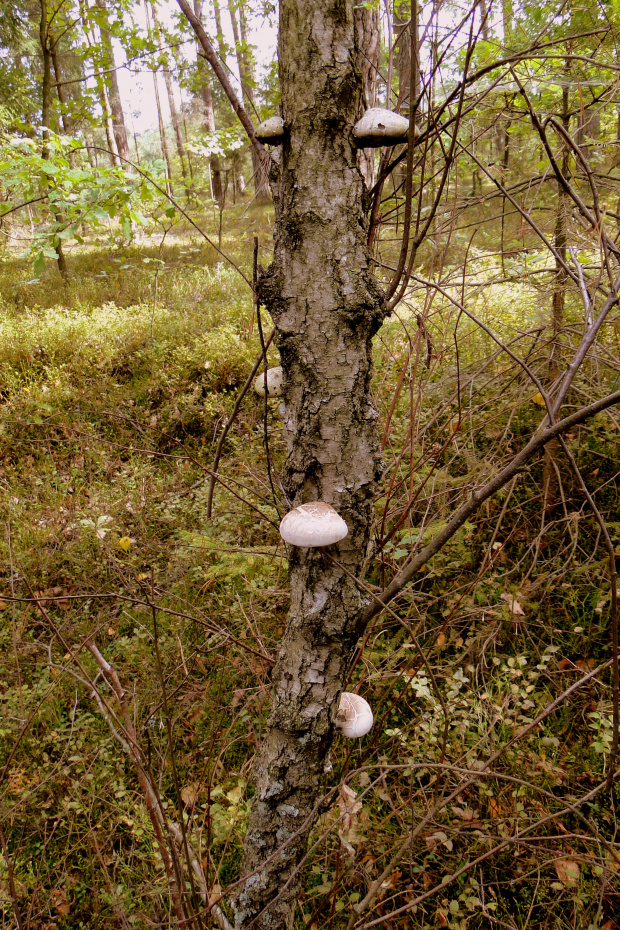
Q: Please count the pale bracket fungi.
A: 5